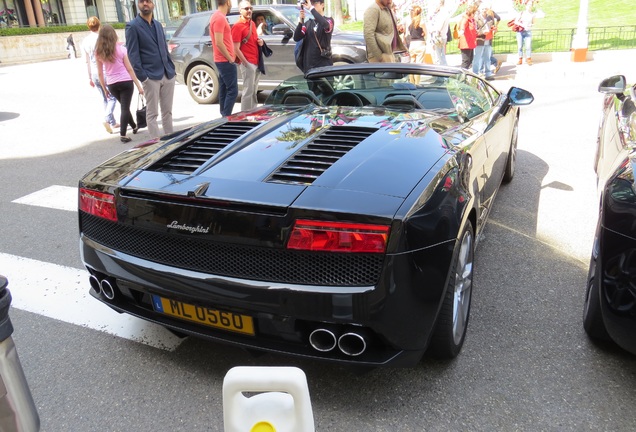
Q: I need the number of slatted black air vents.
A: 2